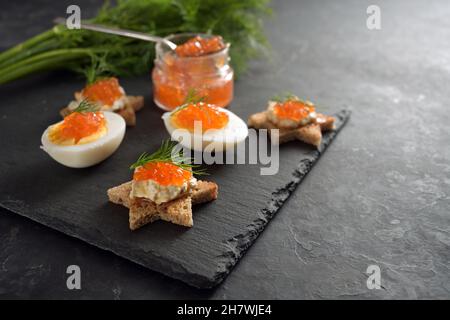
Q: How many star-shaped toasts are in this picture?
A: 3